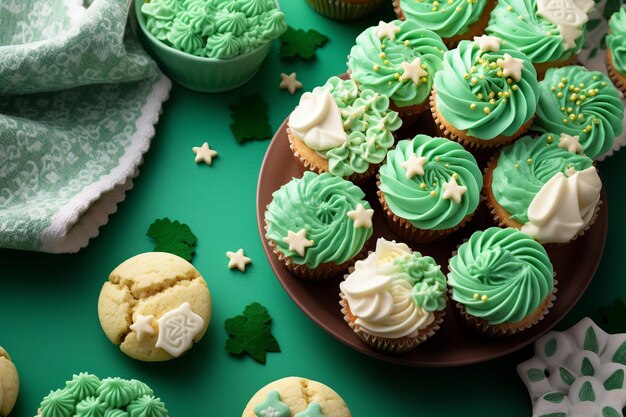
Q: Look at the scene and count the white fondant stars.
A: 13